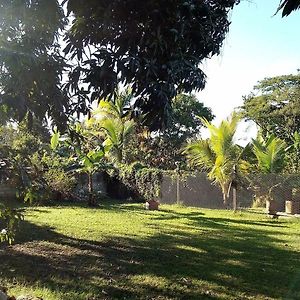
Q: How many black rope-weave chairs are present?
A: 0